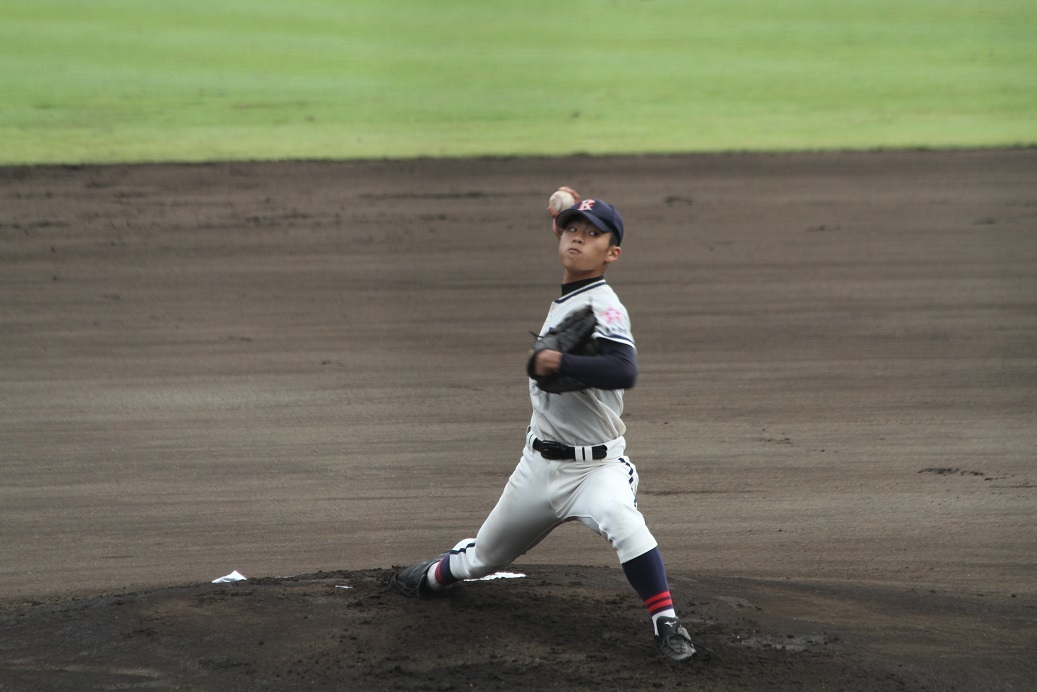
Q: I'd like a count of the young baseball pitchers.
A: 1